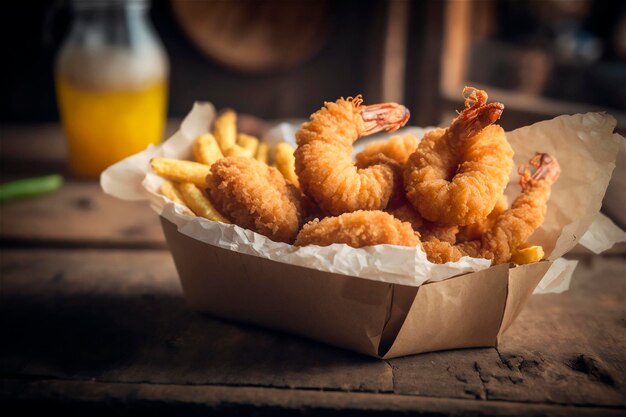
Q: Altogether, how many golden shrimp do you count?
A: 3